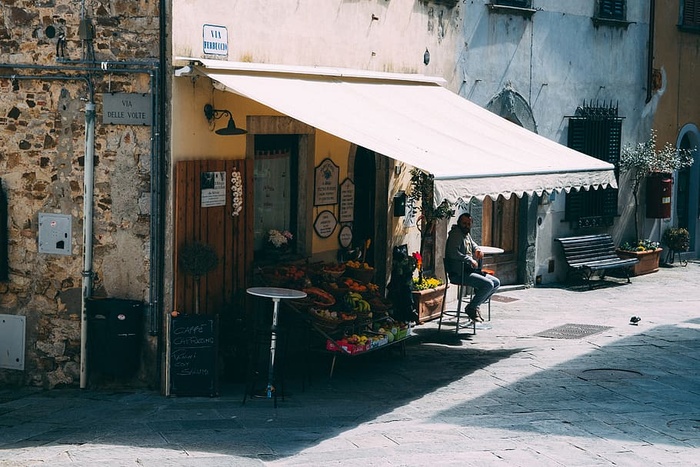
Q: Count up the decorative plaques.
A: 4